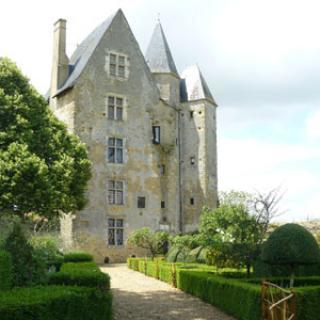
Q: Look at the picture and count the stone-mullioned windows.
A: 5